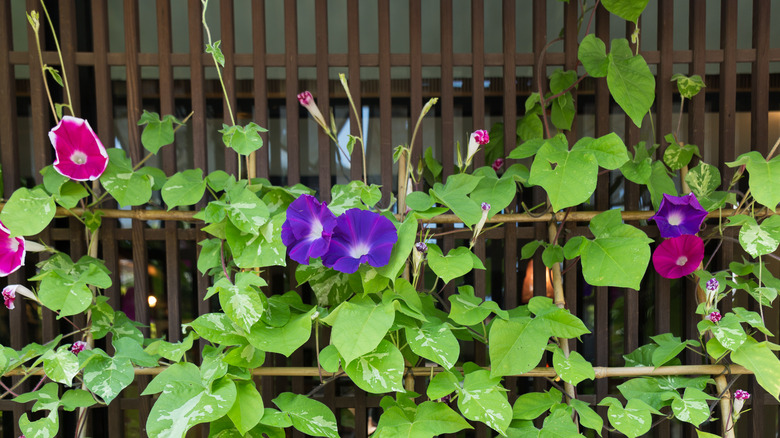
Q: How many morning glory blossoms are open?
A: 6